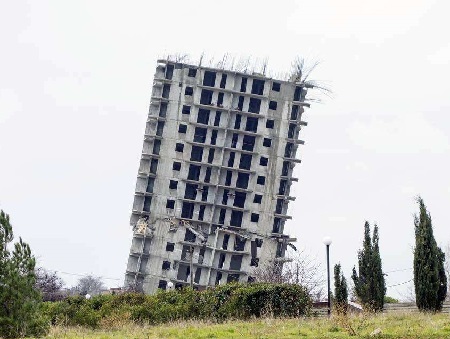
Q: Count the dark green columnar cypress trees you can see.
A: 3